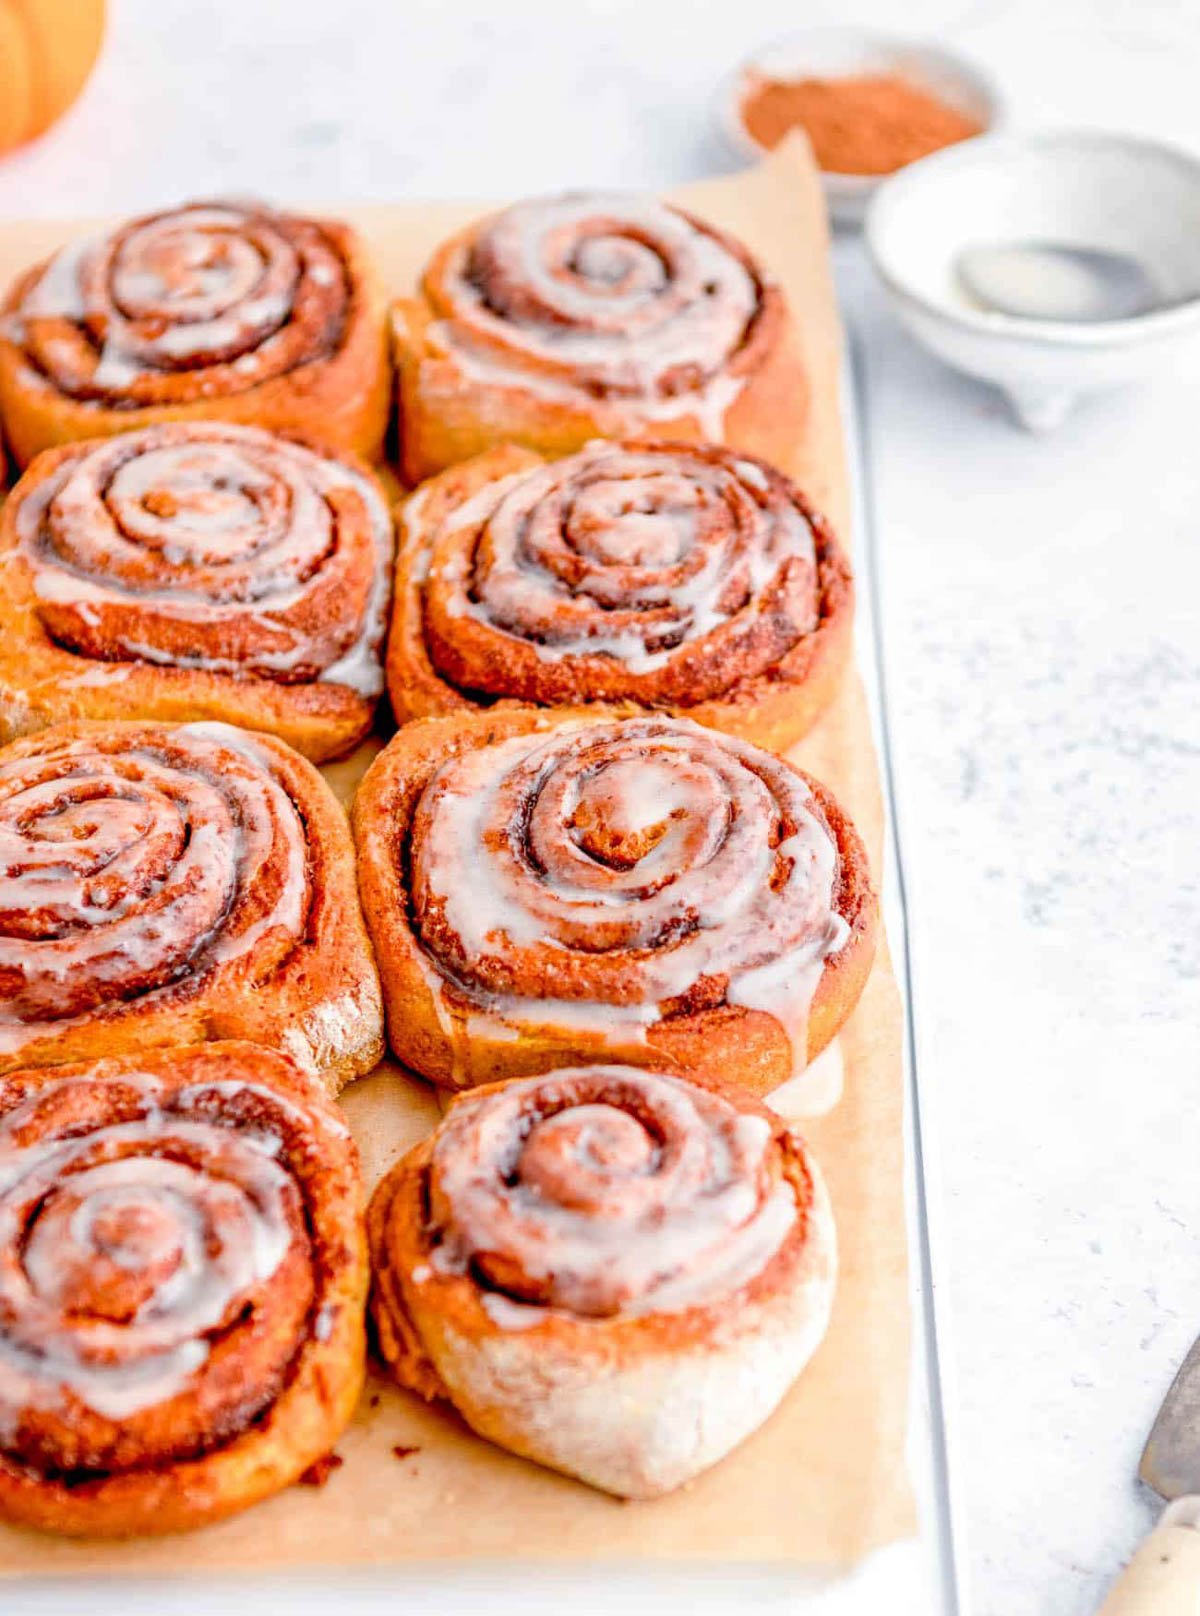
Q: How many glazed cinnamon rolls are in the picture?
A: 8